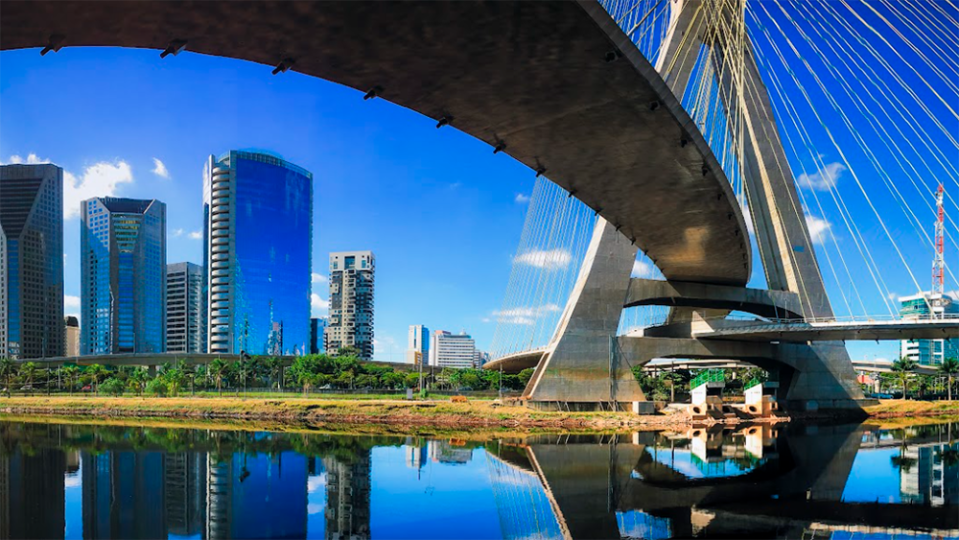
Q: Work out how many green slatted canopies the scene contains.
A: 2